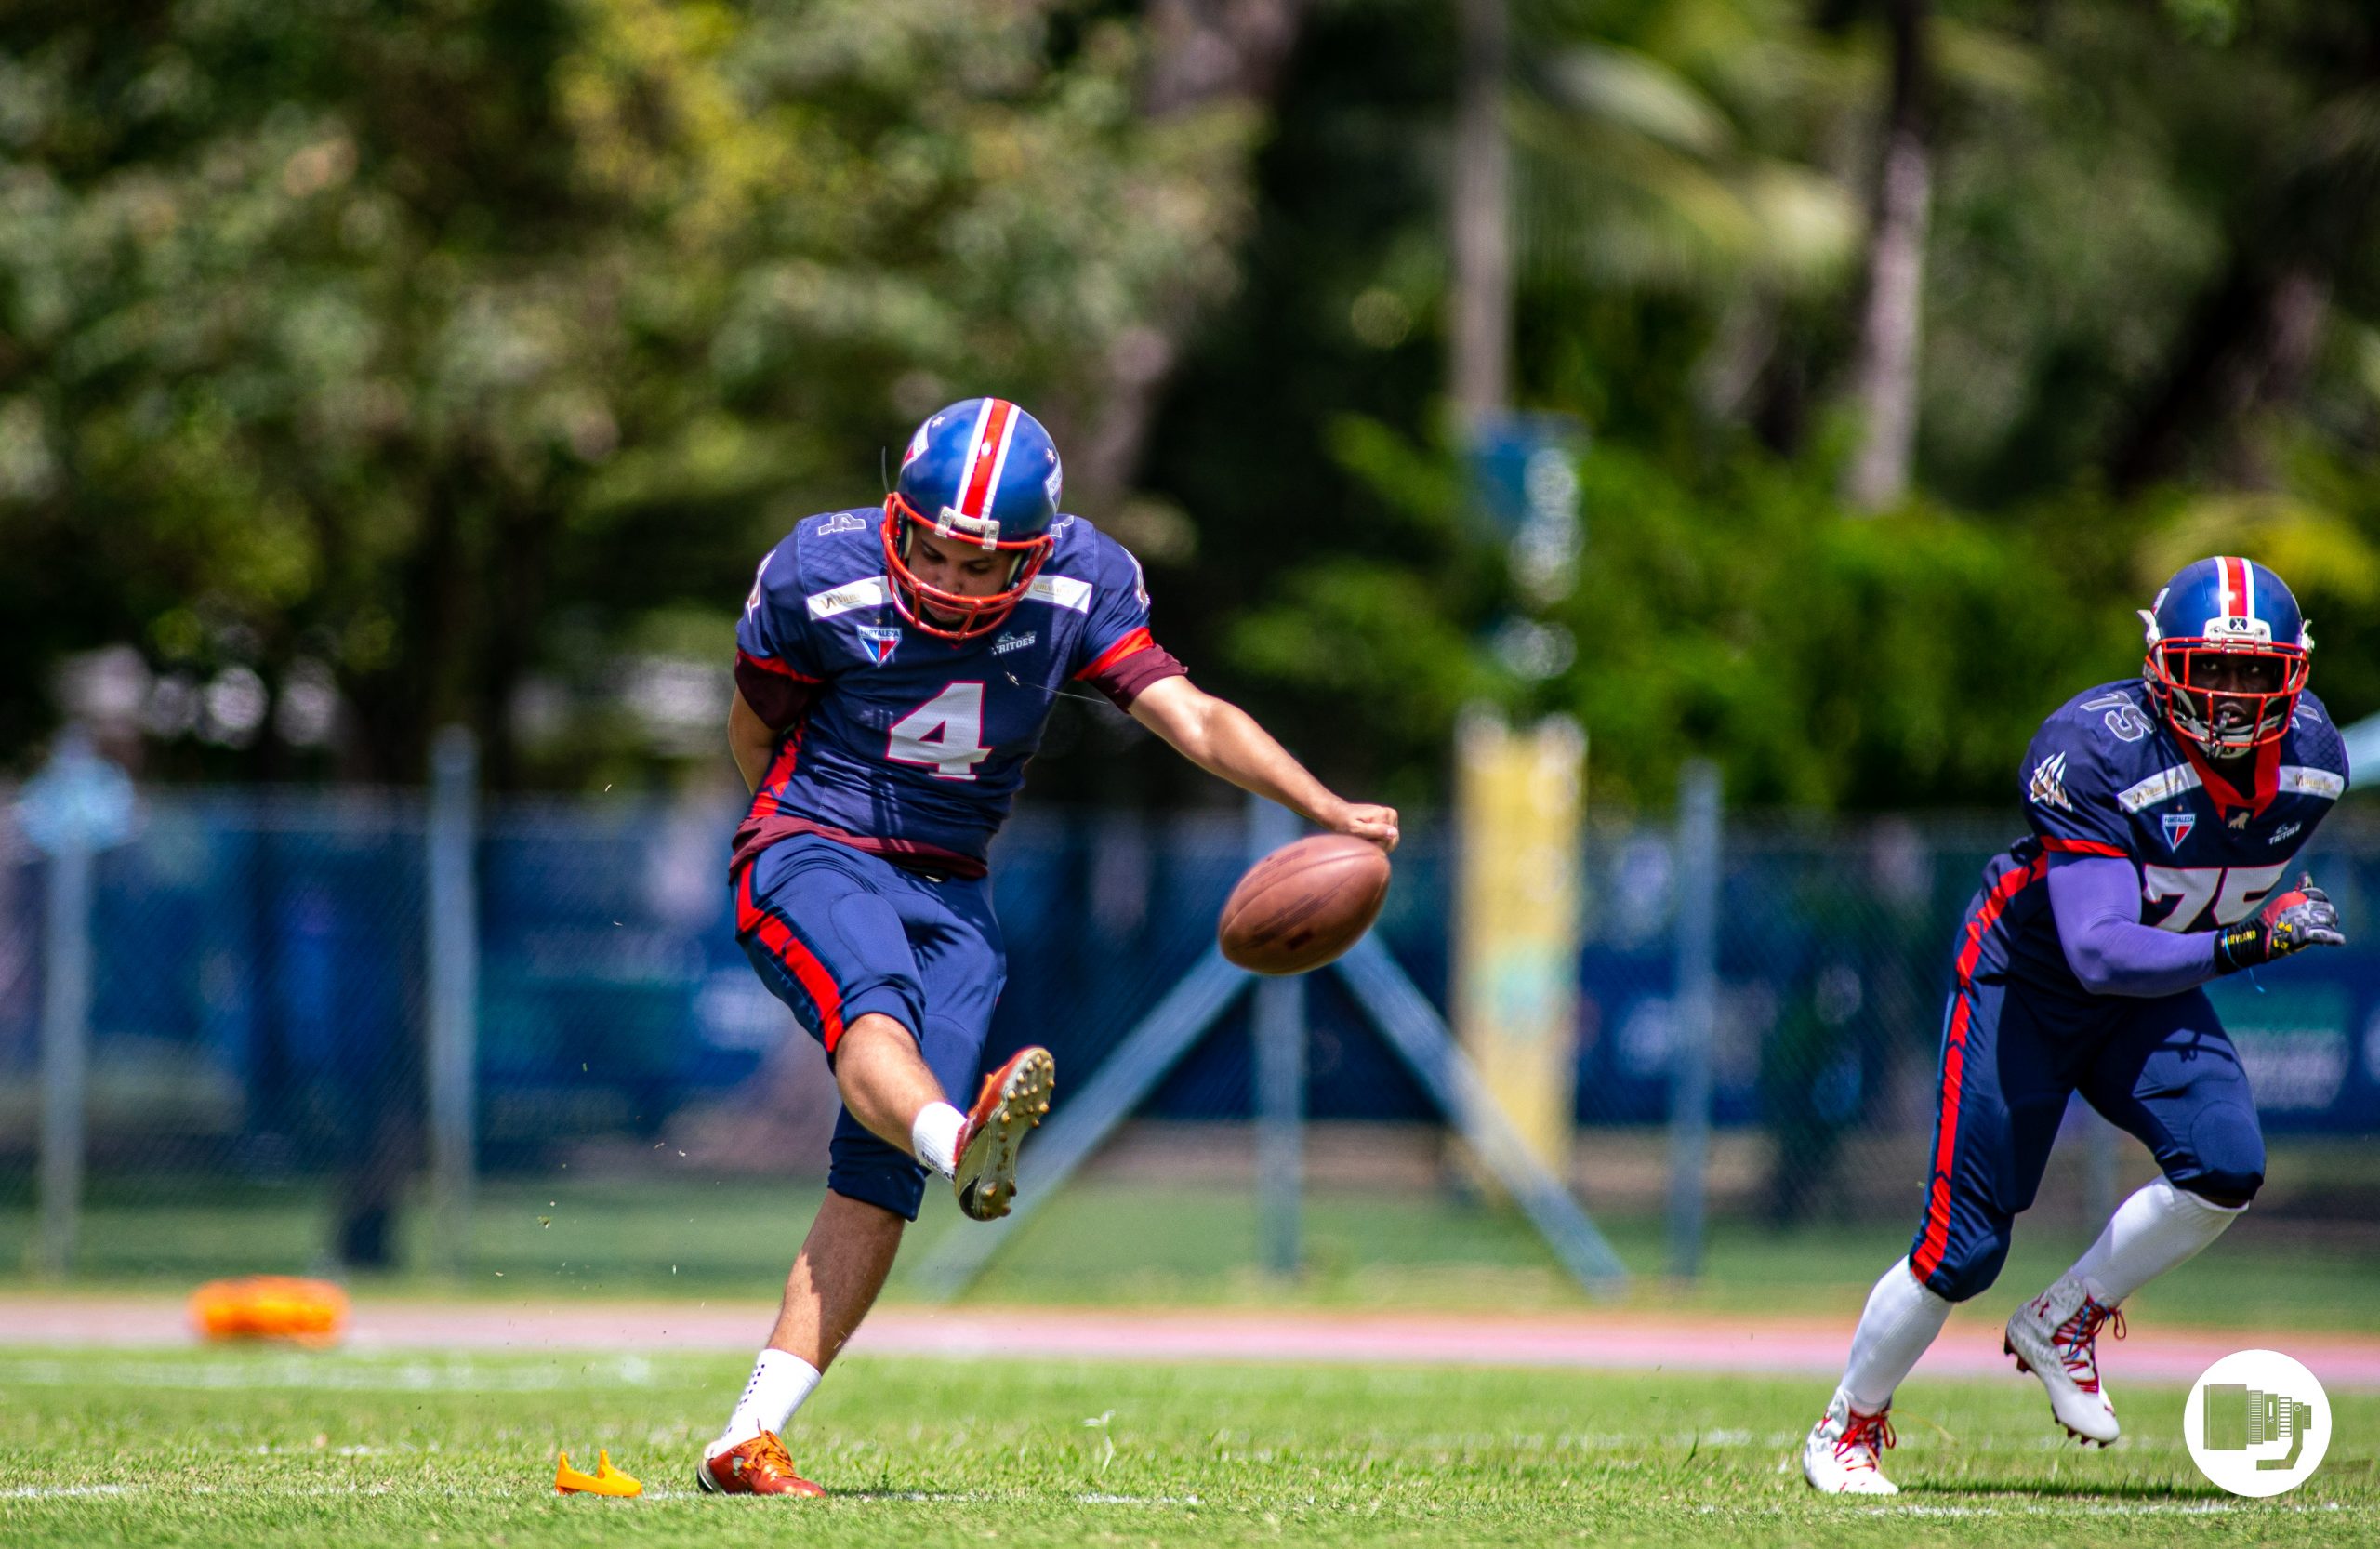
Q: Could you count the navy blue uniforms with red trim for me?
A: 2